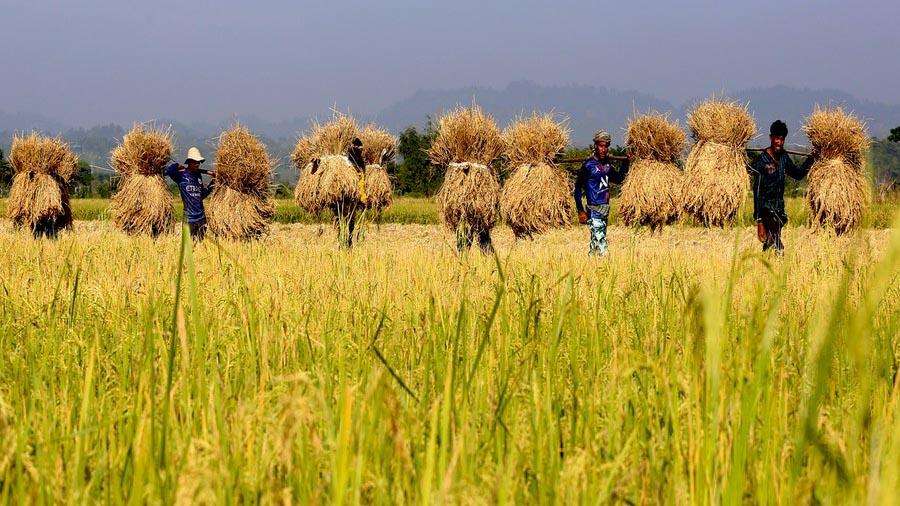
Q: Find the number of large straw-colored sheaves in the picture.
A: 10